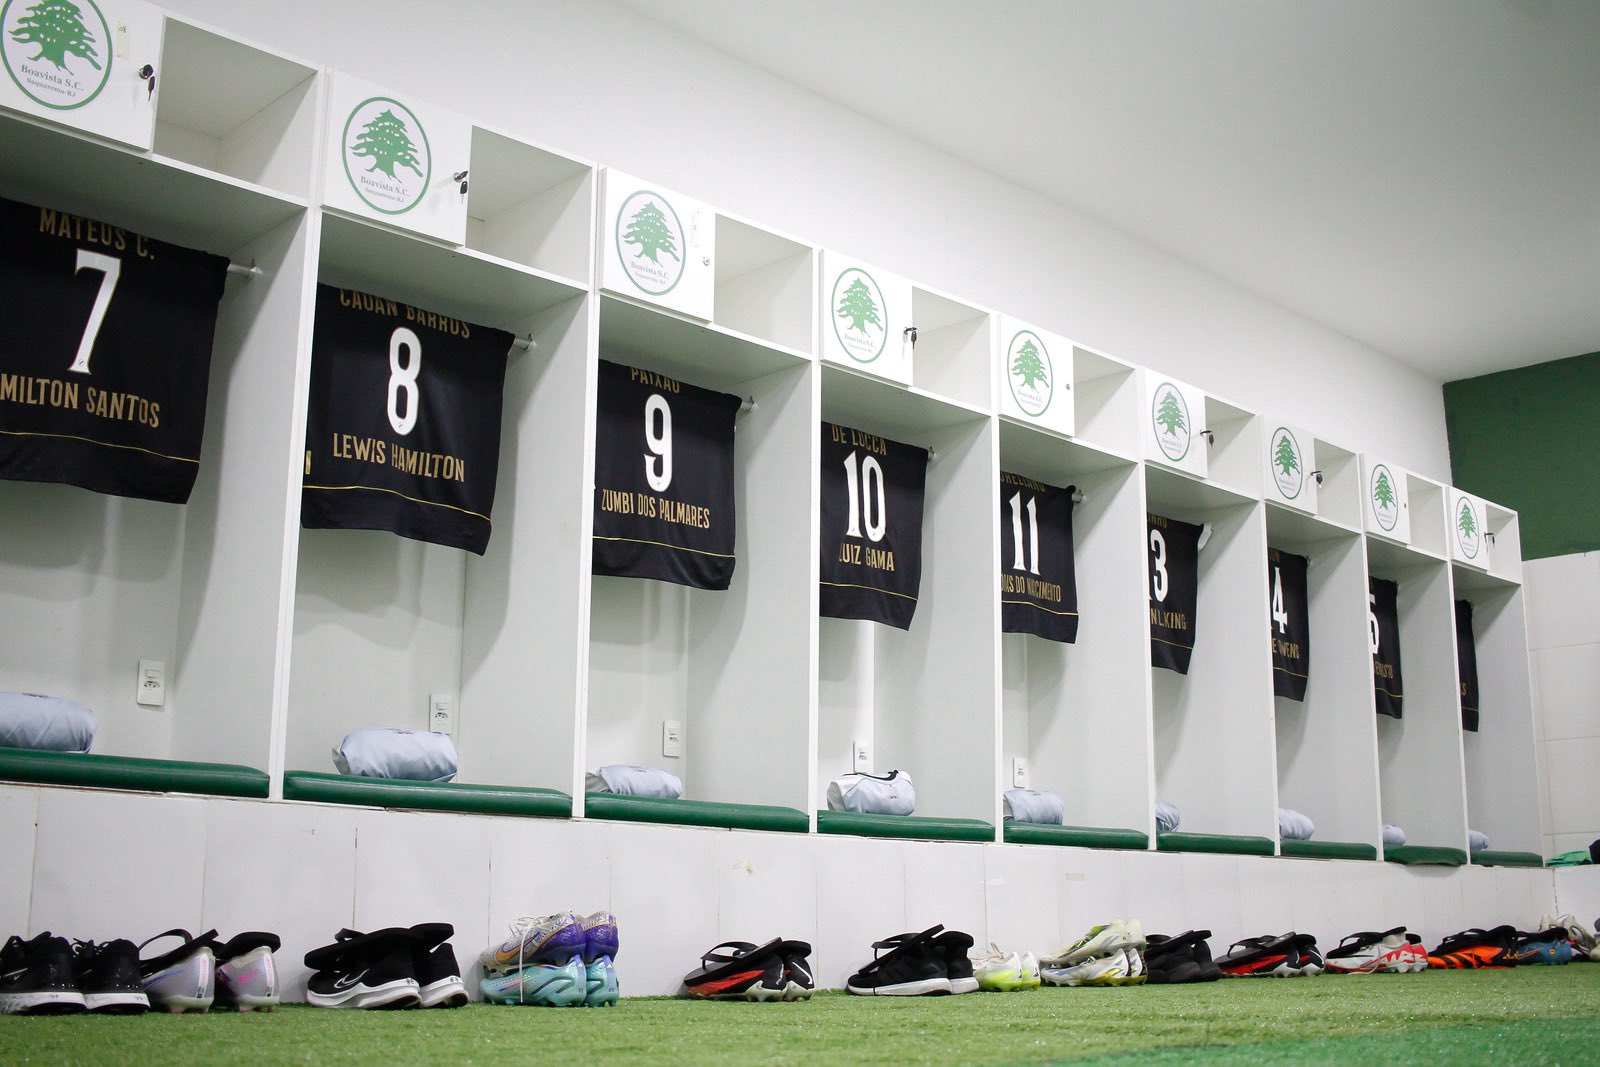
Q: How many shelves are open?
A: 9